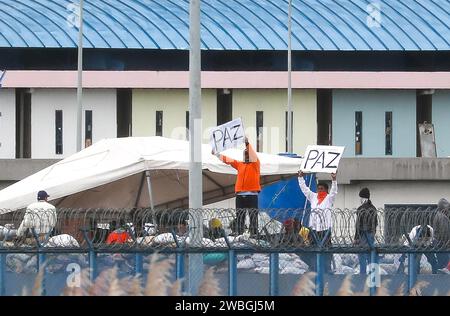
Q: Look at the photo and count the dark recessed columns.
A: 5